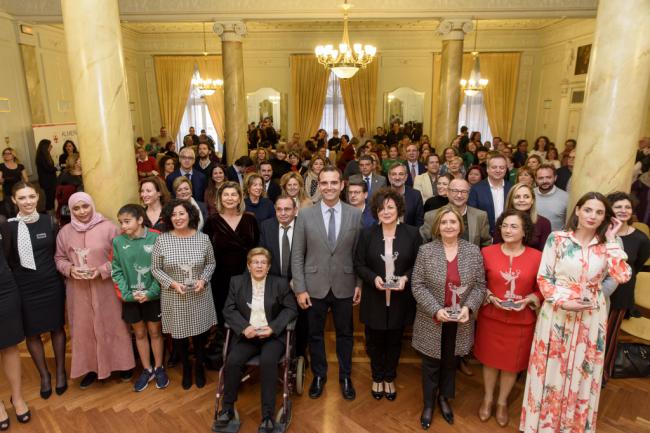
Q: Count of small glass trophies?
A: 8